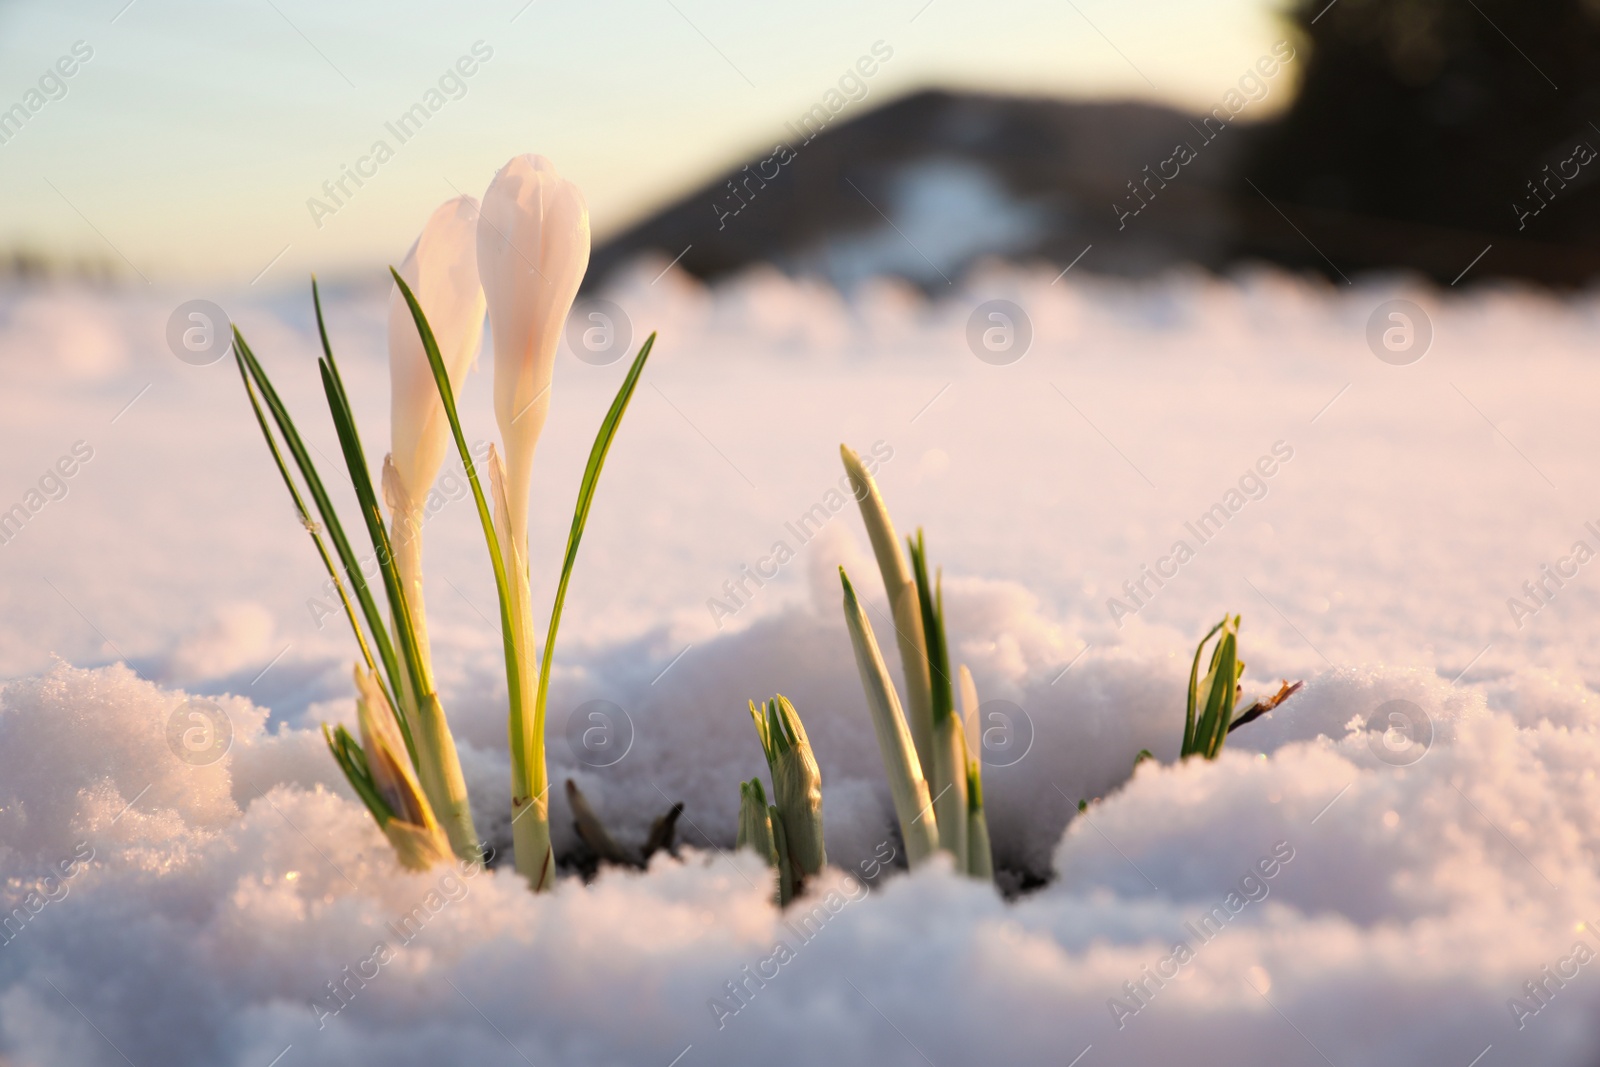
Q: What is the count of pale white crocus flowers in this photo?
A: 2